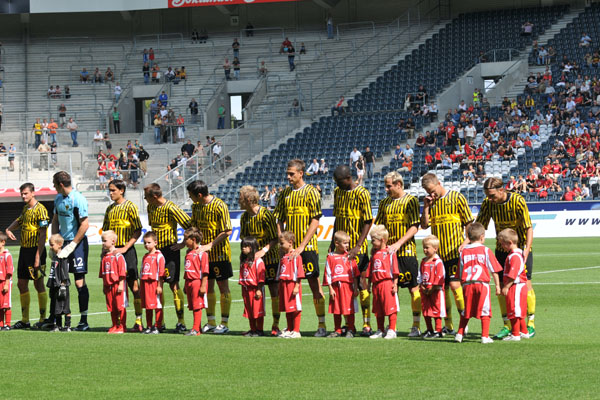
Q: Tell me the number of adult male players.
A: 11